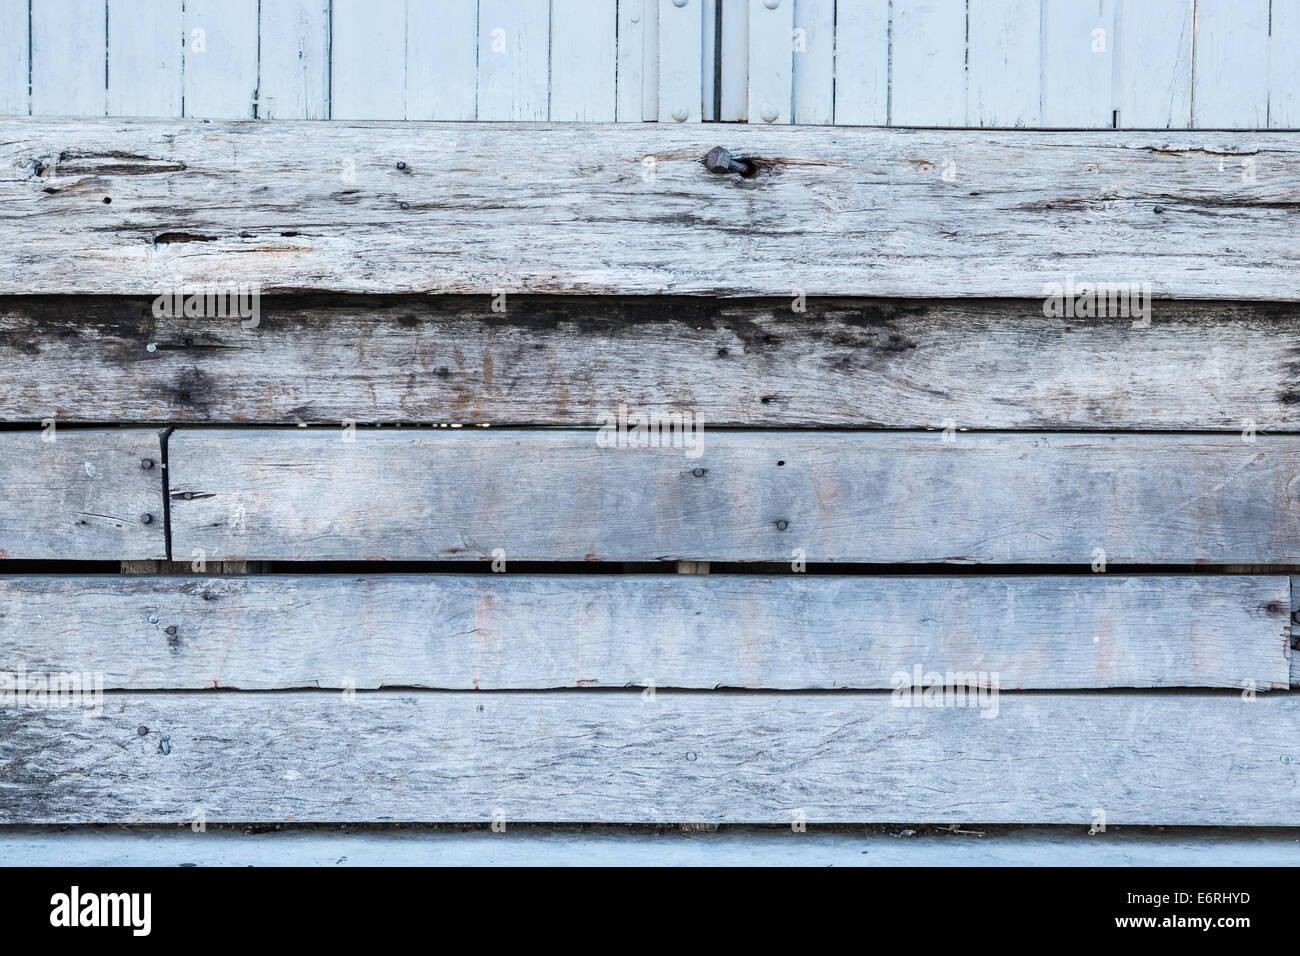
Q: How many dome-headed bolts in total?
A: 4